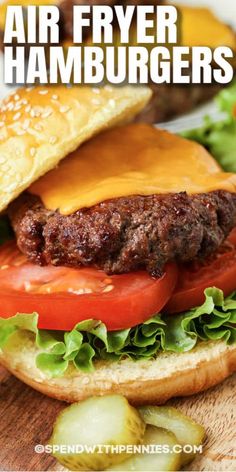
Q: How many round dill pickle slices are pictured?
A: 3